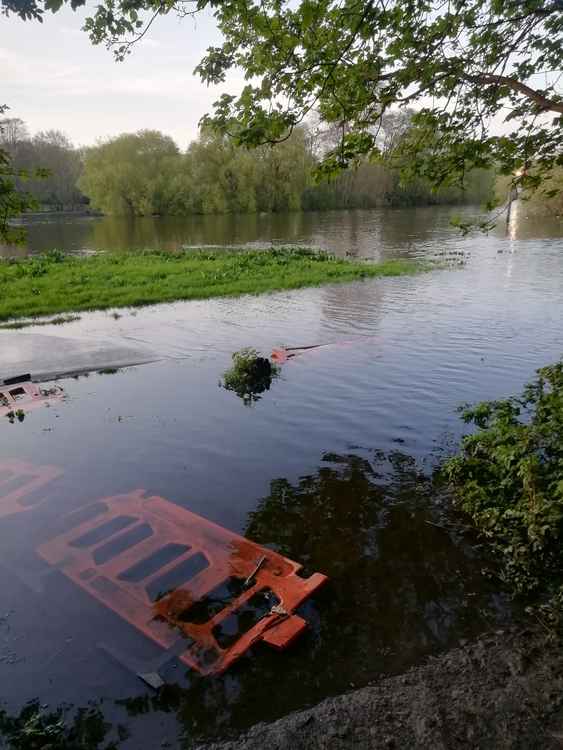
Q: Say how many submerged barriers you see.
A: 4